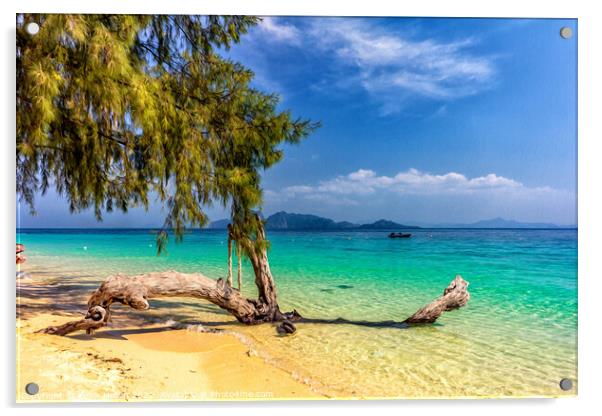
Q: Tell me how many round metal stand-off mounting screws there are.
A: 4